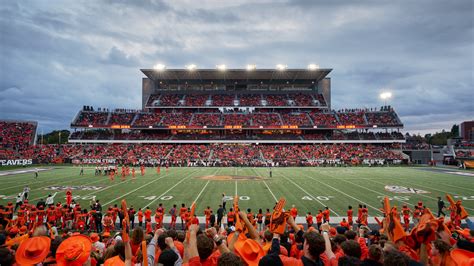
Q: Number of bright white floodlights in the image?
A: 7